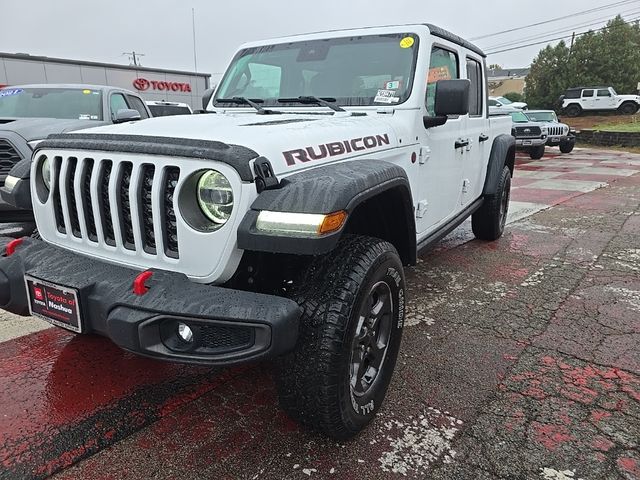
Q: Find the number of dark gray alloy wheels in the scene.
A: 2